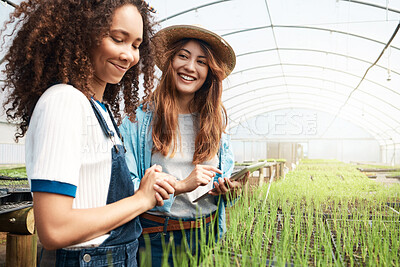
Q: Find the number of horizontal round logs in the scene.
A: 1